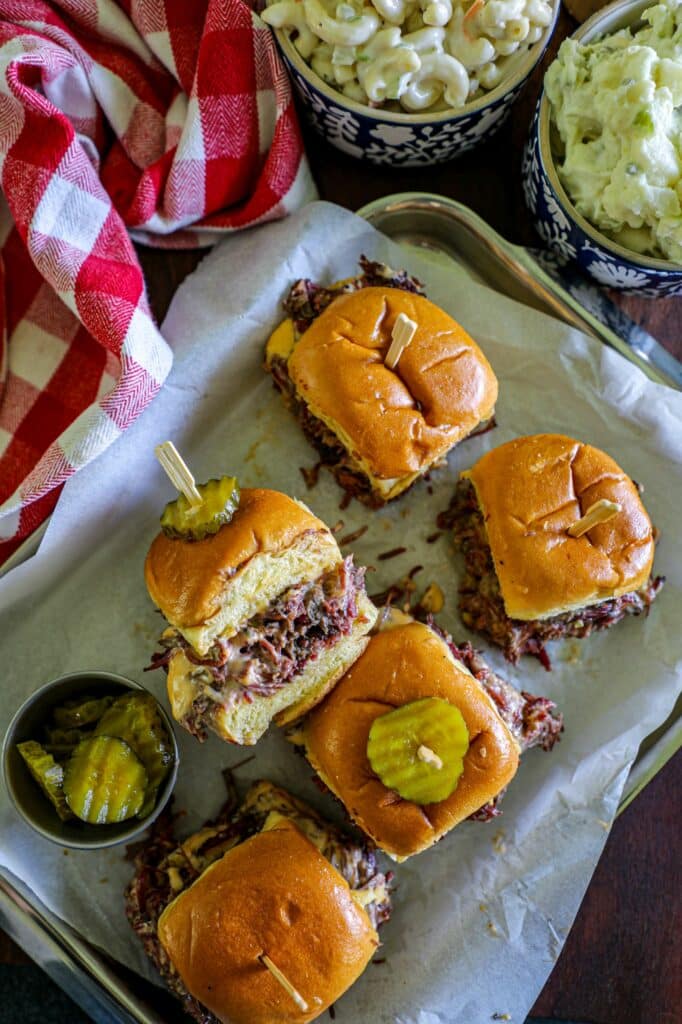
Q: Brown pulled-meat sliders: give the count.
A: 5